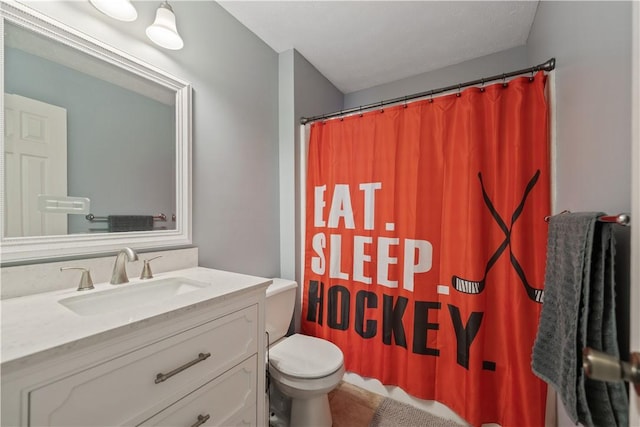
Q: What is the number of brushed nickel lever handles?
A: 2